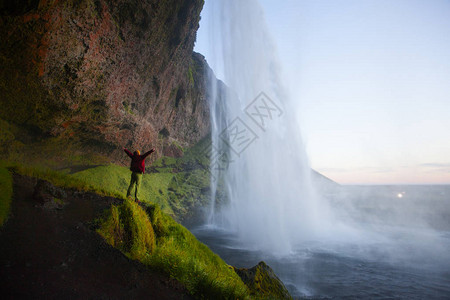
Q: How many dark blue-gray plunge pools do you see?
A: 1